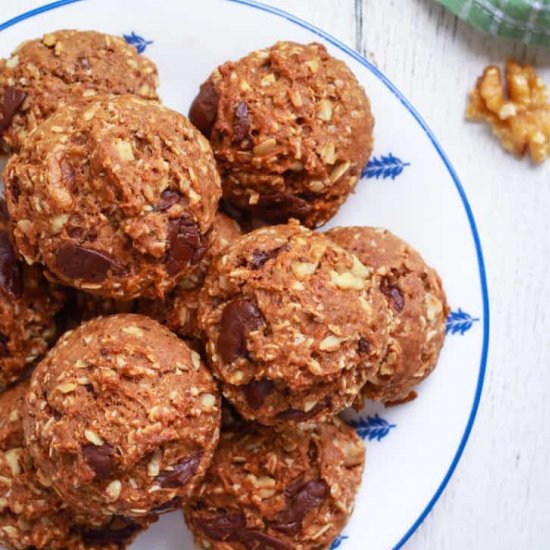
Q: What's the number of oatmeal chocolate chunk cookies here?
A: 10